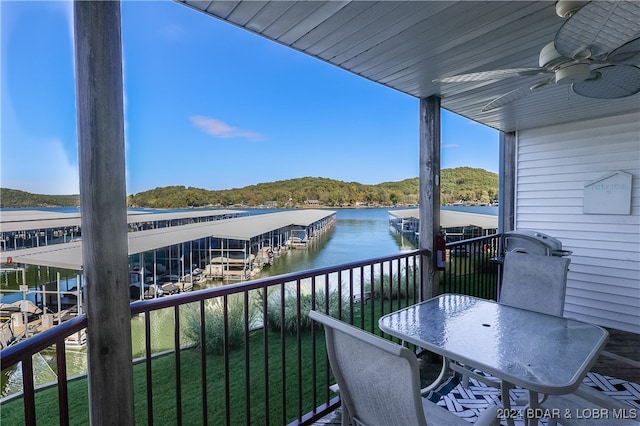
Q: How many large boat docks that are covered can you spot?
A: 3